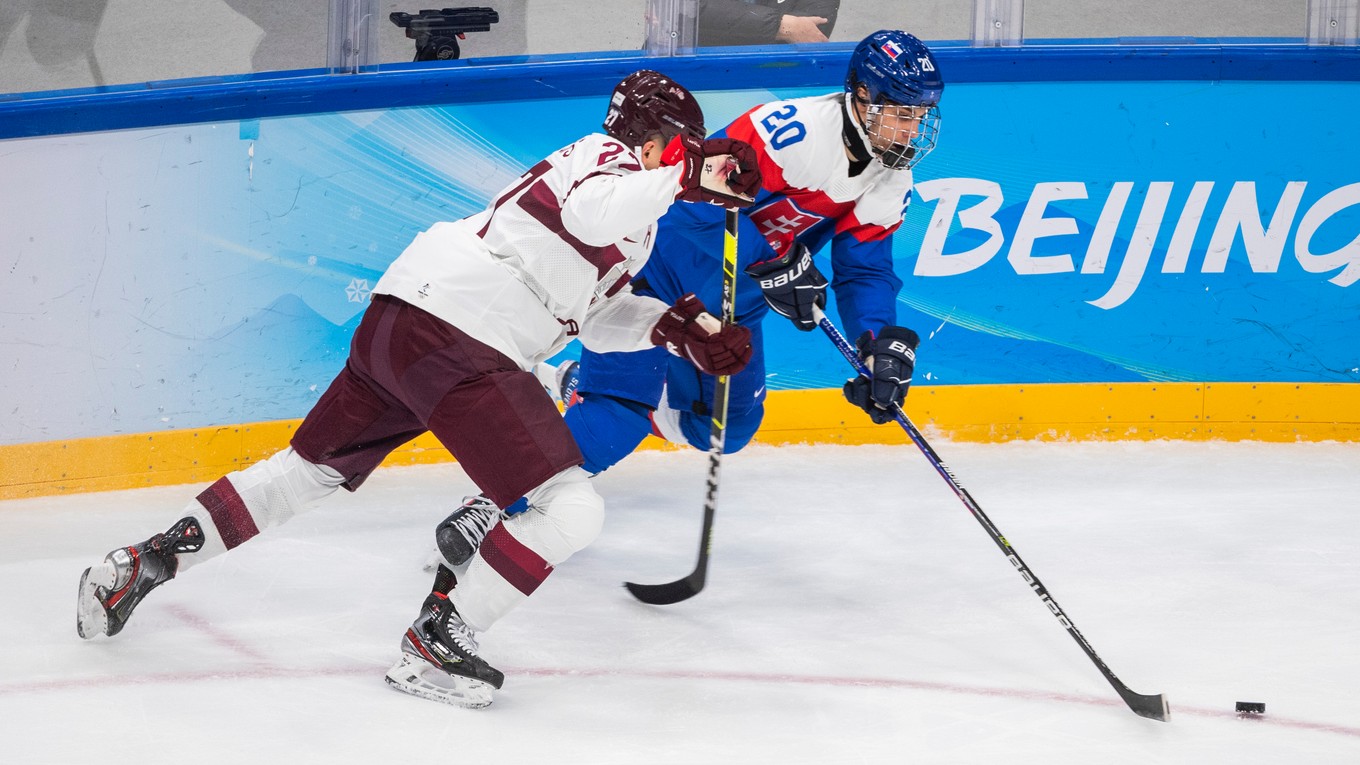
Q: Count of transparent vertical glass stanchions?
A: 4